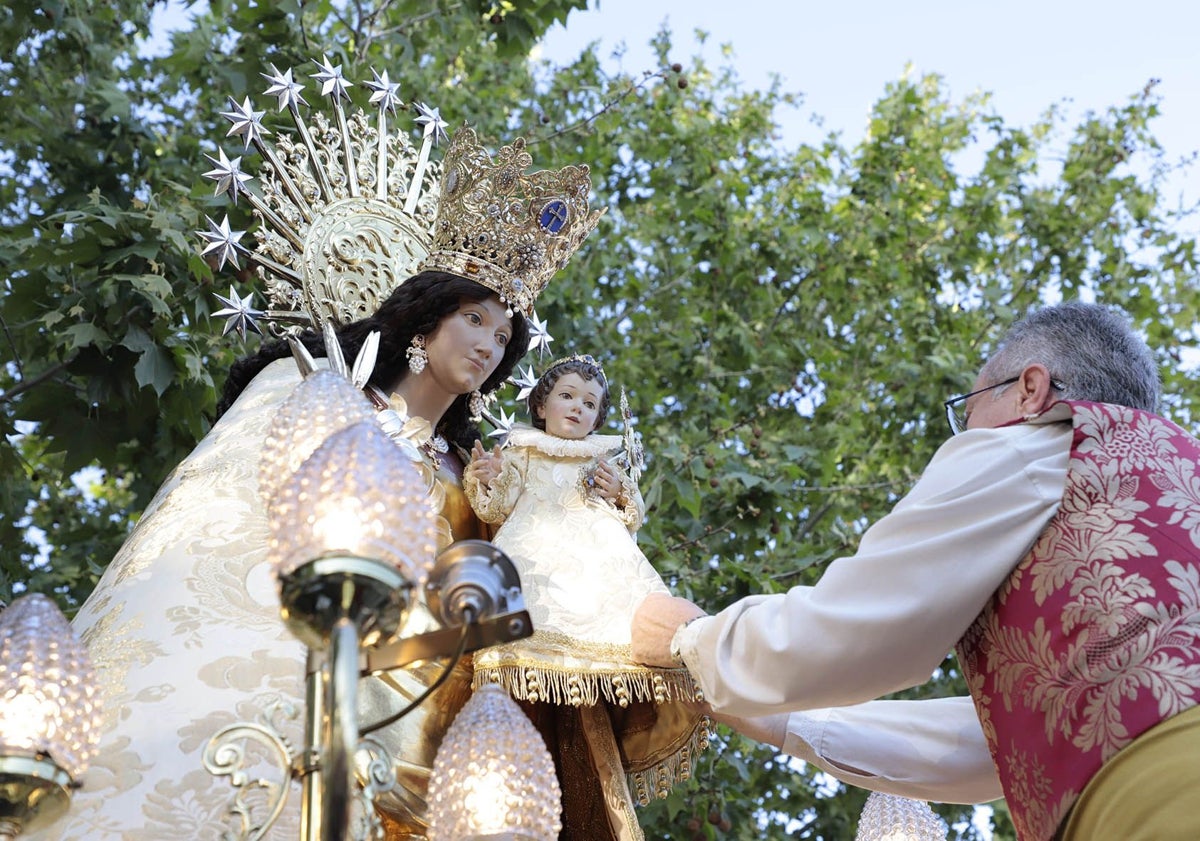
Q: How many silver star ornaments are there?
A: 11